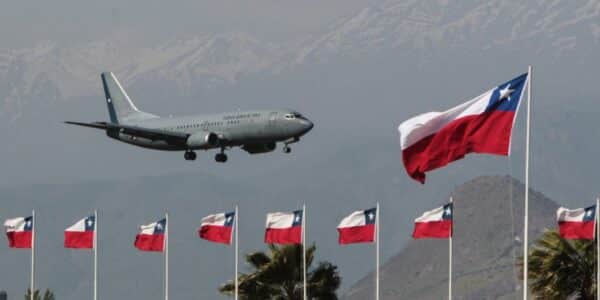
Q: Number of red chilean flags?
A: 9